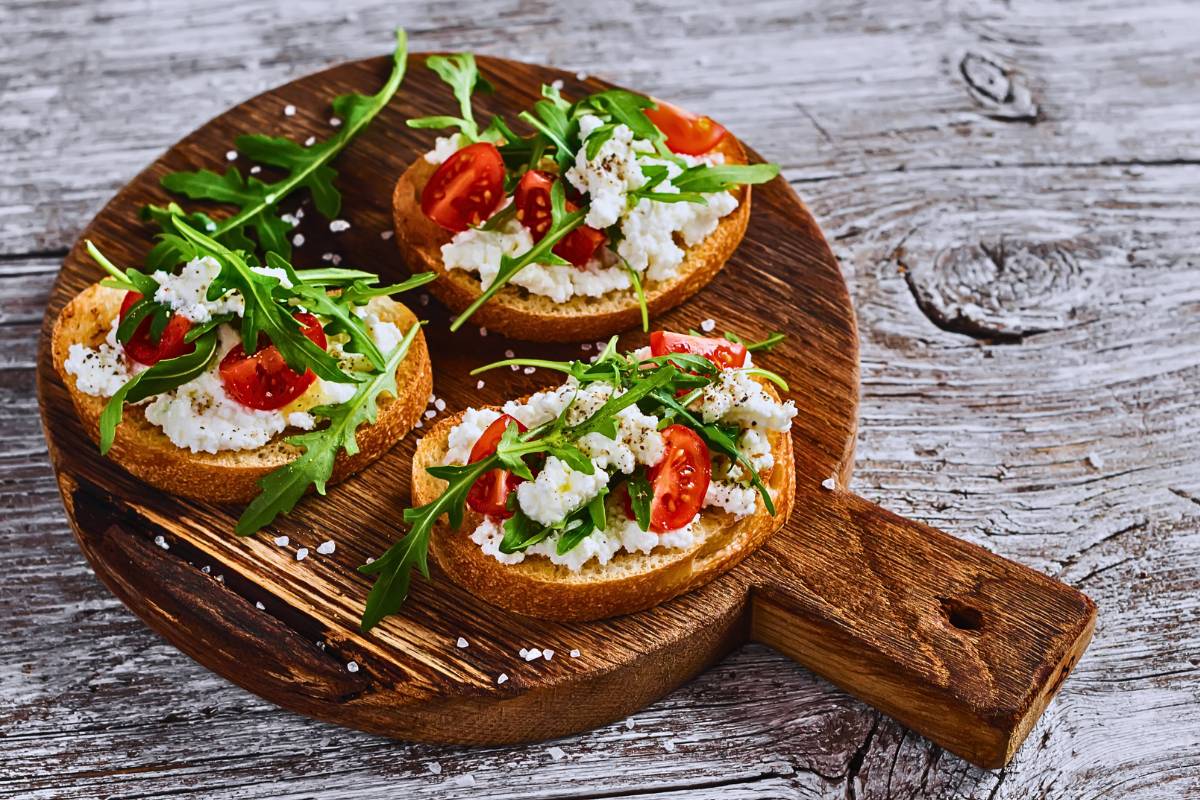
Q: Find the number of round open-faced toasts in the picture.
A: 3